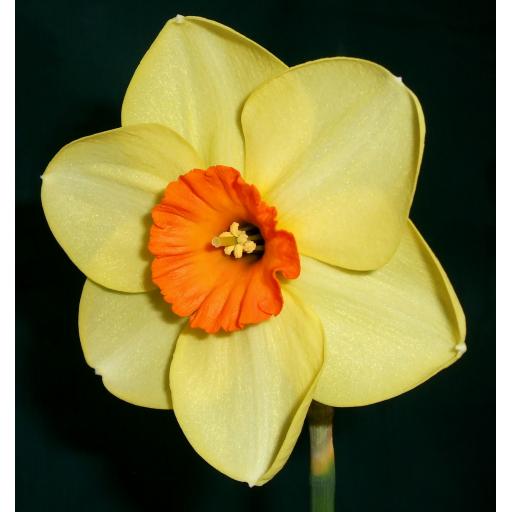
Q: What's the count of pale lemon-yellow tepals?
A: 6